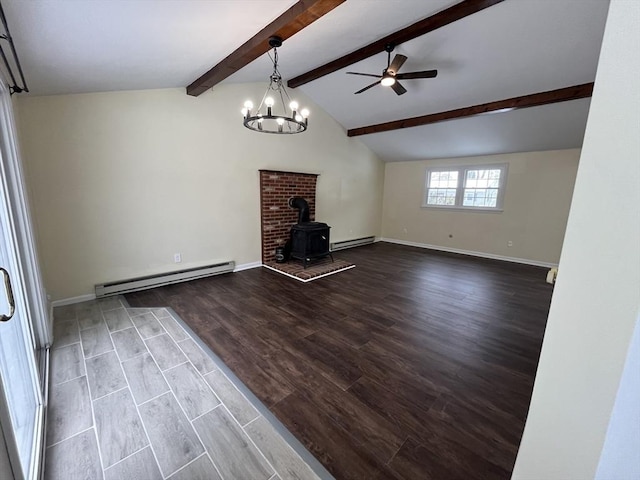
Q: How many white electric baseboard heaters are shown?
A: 2